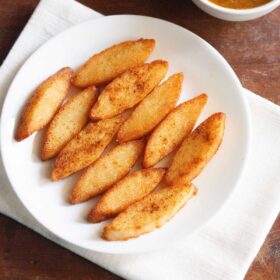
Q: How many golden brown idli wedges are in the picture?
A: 11